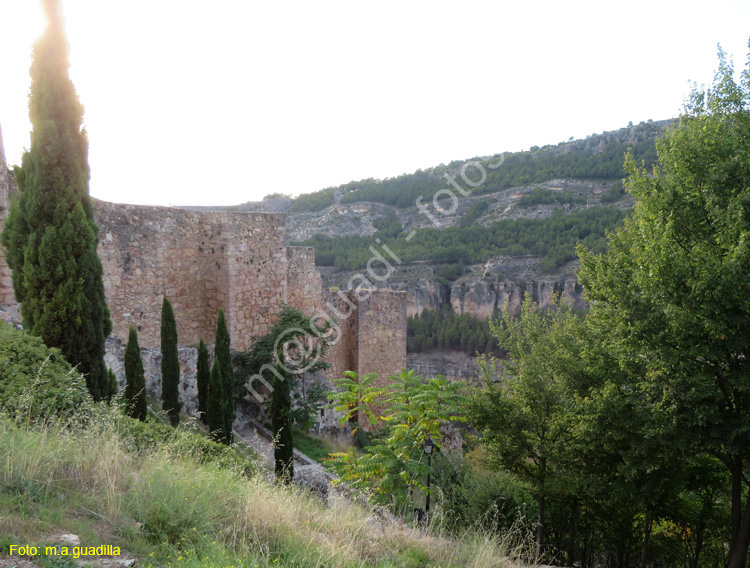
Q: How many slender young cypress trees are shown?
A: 6